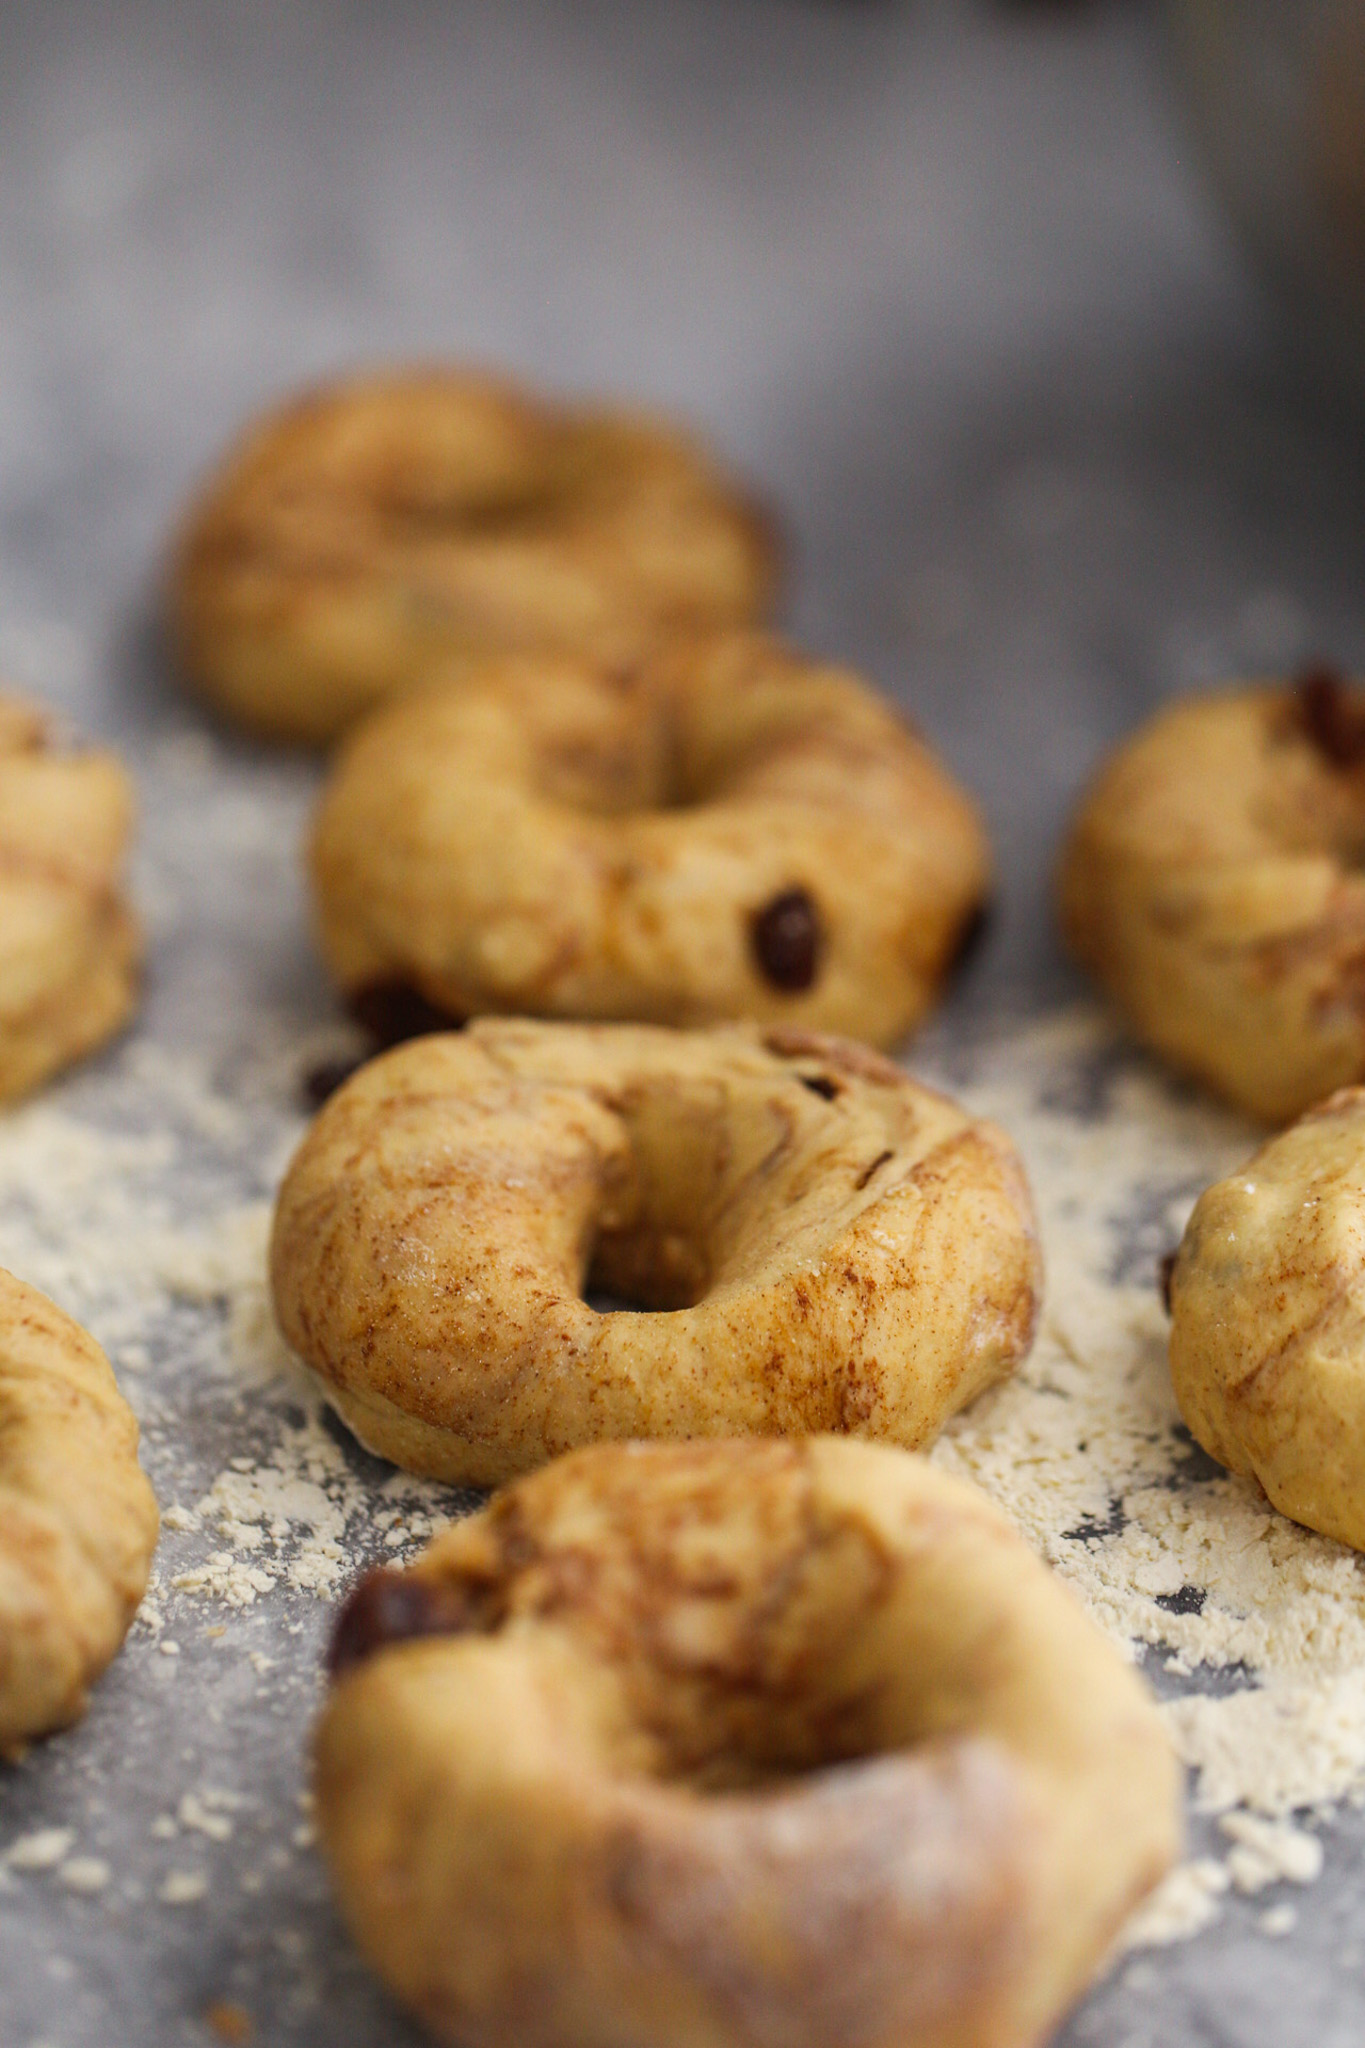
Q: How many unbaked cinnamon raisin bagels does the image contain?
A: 8